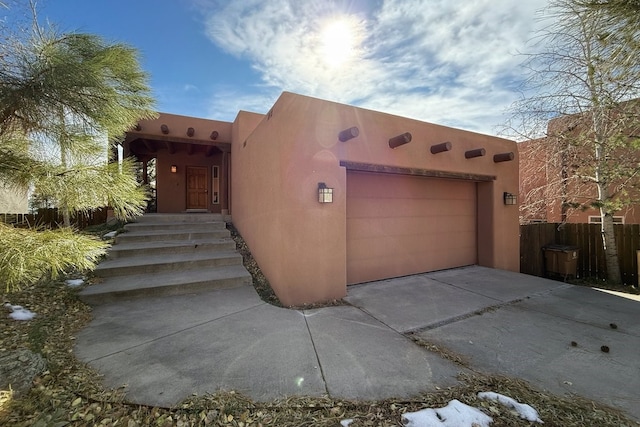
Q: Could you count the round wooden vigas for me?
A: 9